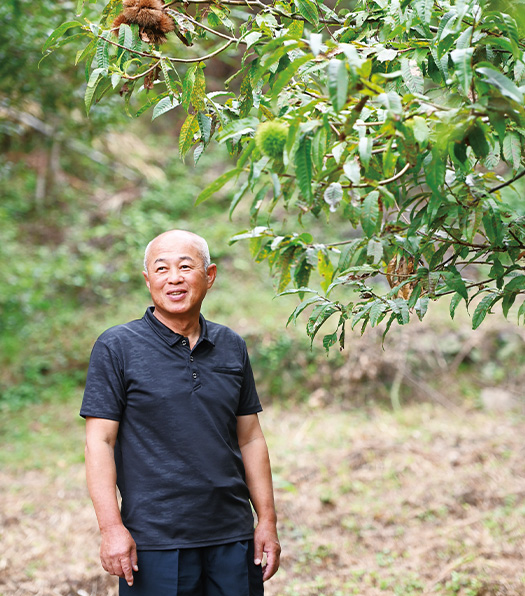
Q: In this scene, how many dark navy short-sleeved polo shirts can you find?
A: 1